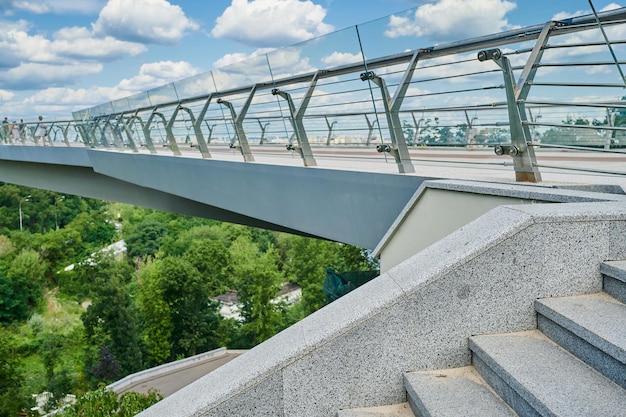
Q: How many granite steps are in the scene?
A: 5